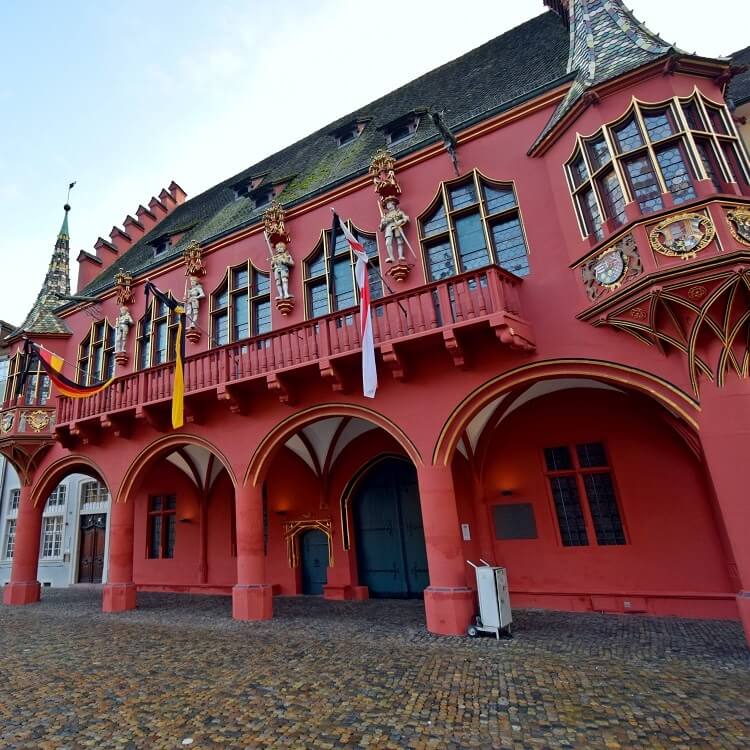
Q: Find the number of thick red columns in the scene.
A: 5